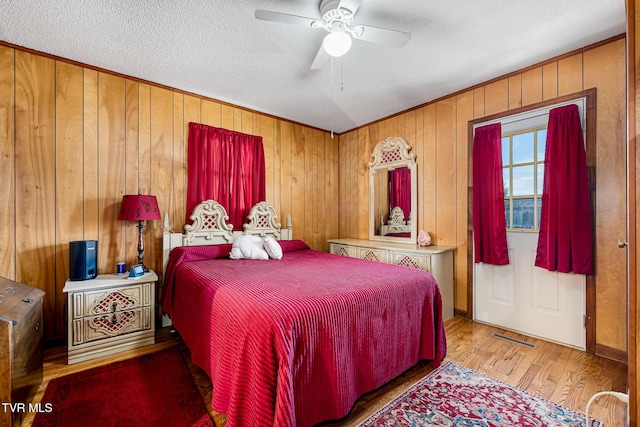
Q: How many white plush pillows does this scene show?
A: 2